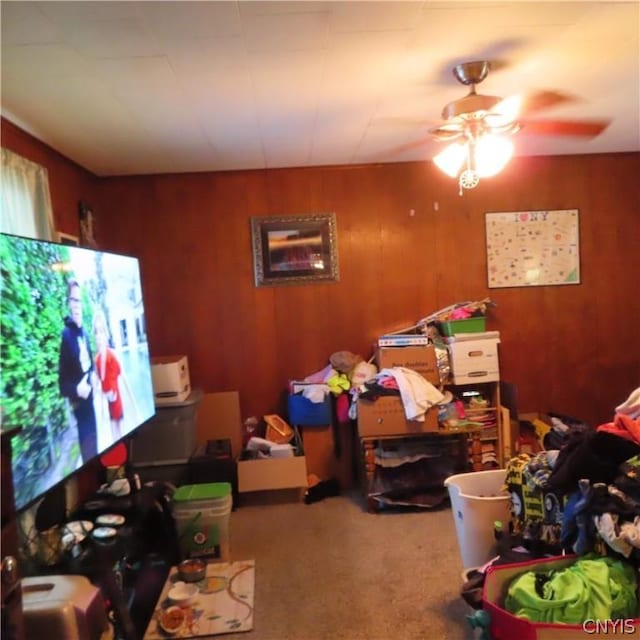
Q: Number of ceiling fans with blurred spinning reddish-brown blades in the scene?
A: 1